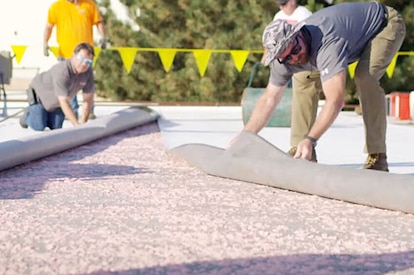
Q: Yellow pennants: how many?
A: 9